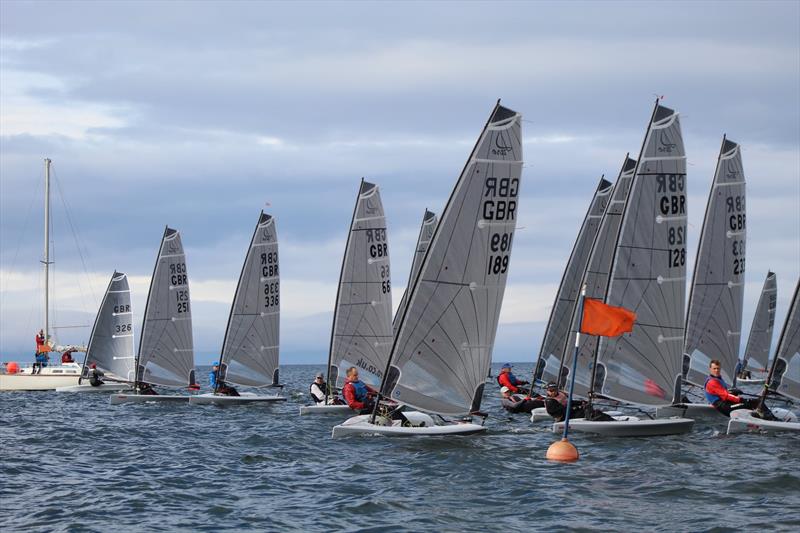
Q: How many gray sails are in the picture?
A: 12